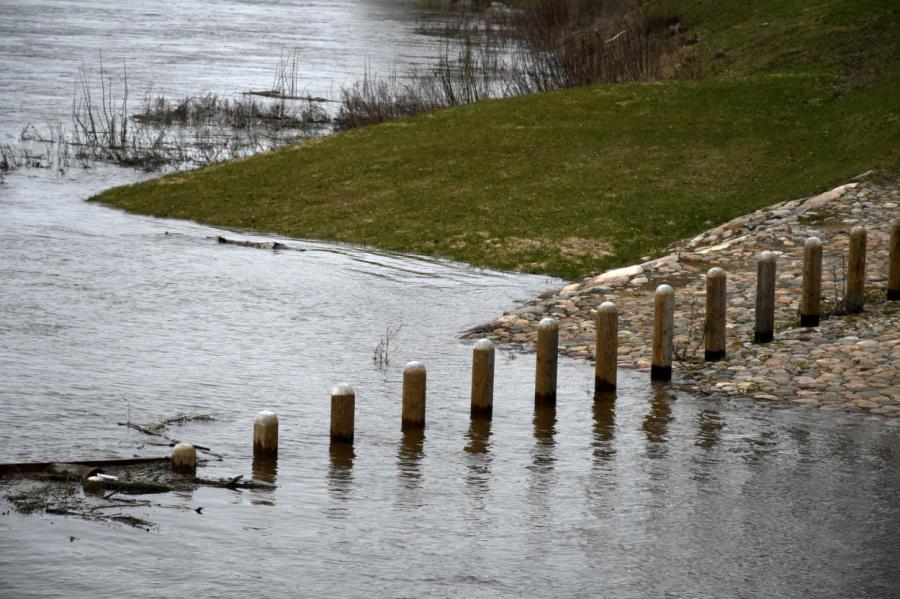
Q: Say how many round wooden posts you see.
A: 13